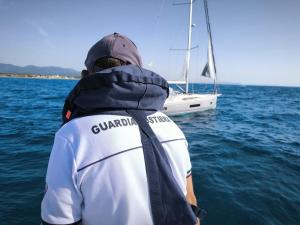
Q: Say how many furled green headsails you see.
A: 0